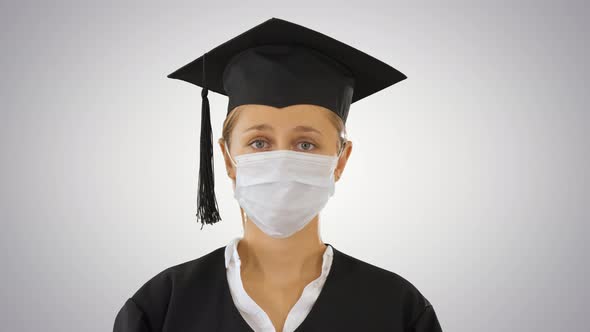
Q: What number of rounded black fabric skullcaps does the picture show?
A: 1